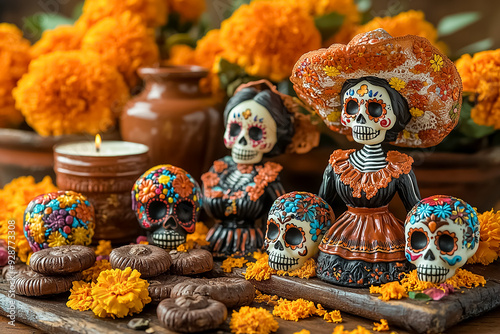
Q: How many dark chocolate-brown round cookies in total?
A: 8